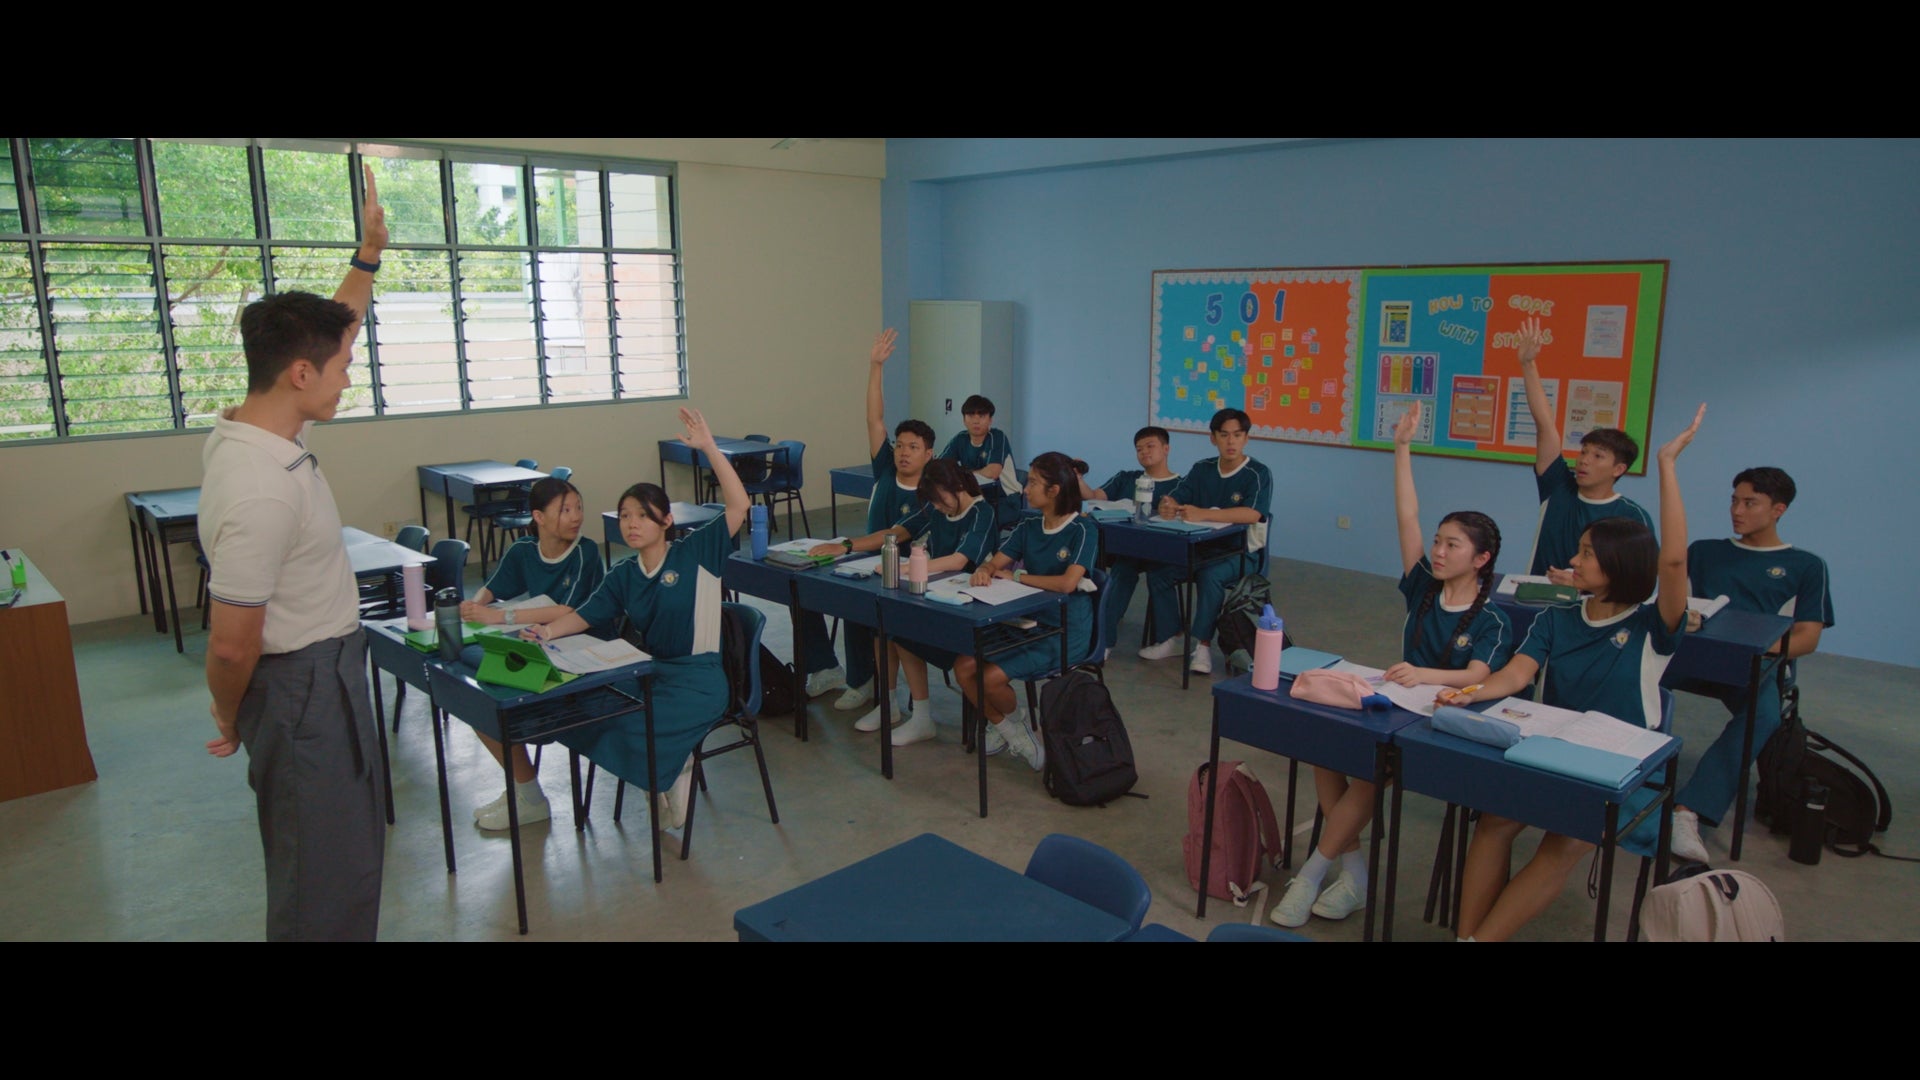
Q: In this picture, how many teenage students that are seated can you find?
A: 12